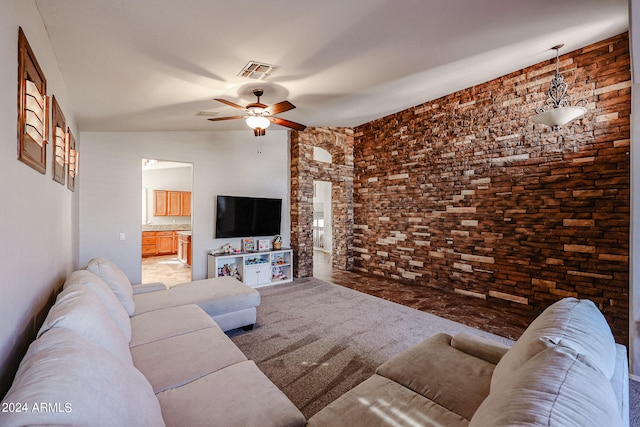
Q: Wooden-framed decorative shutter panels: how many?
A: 3